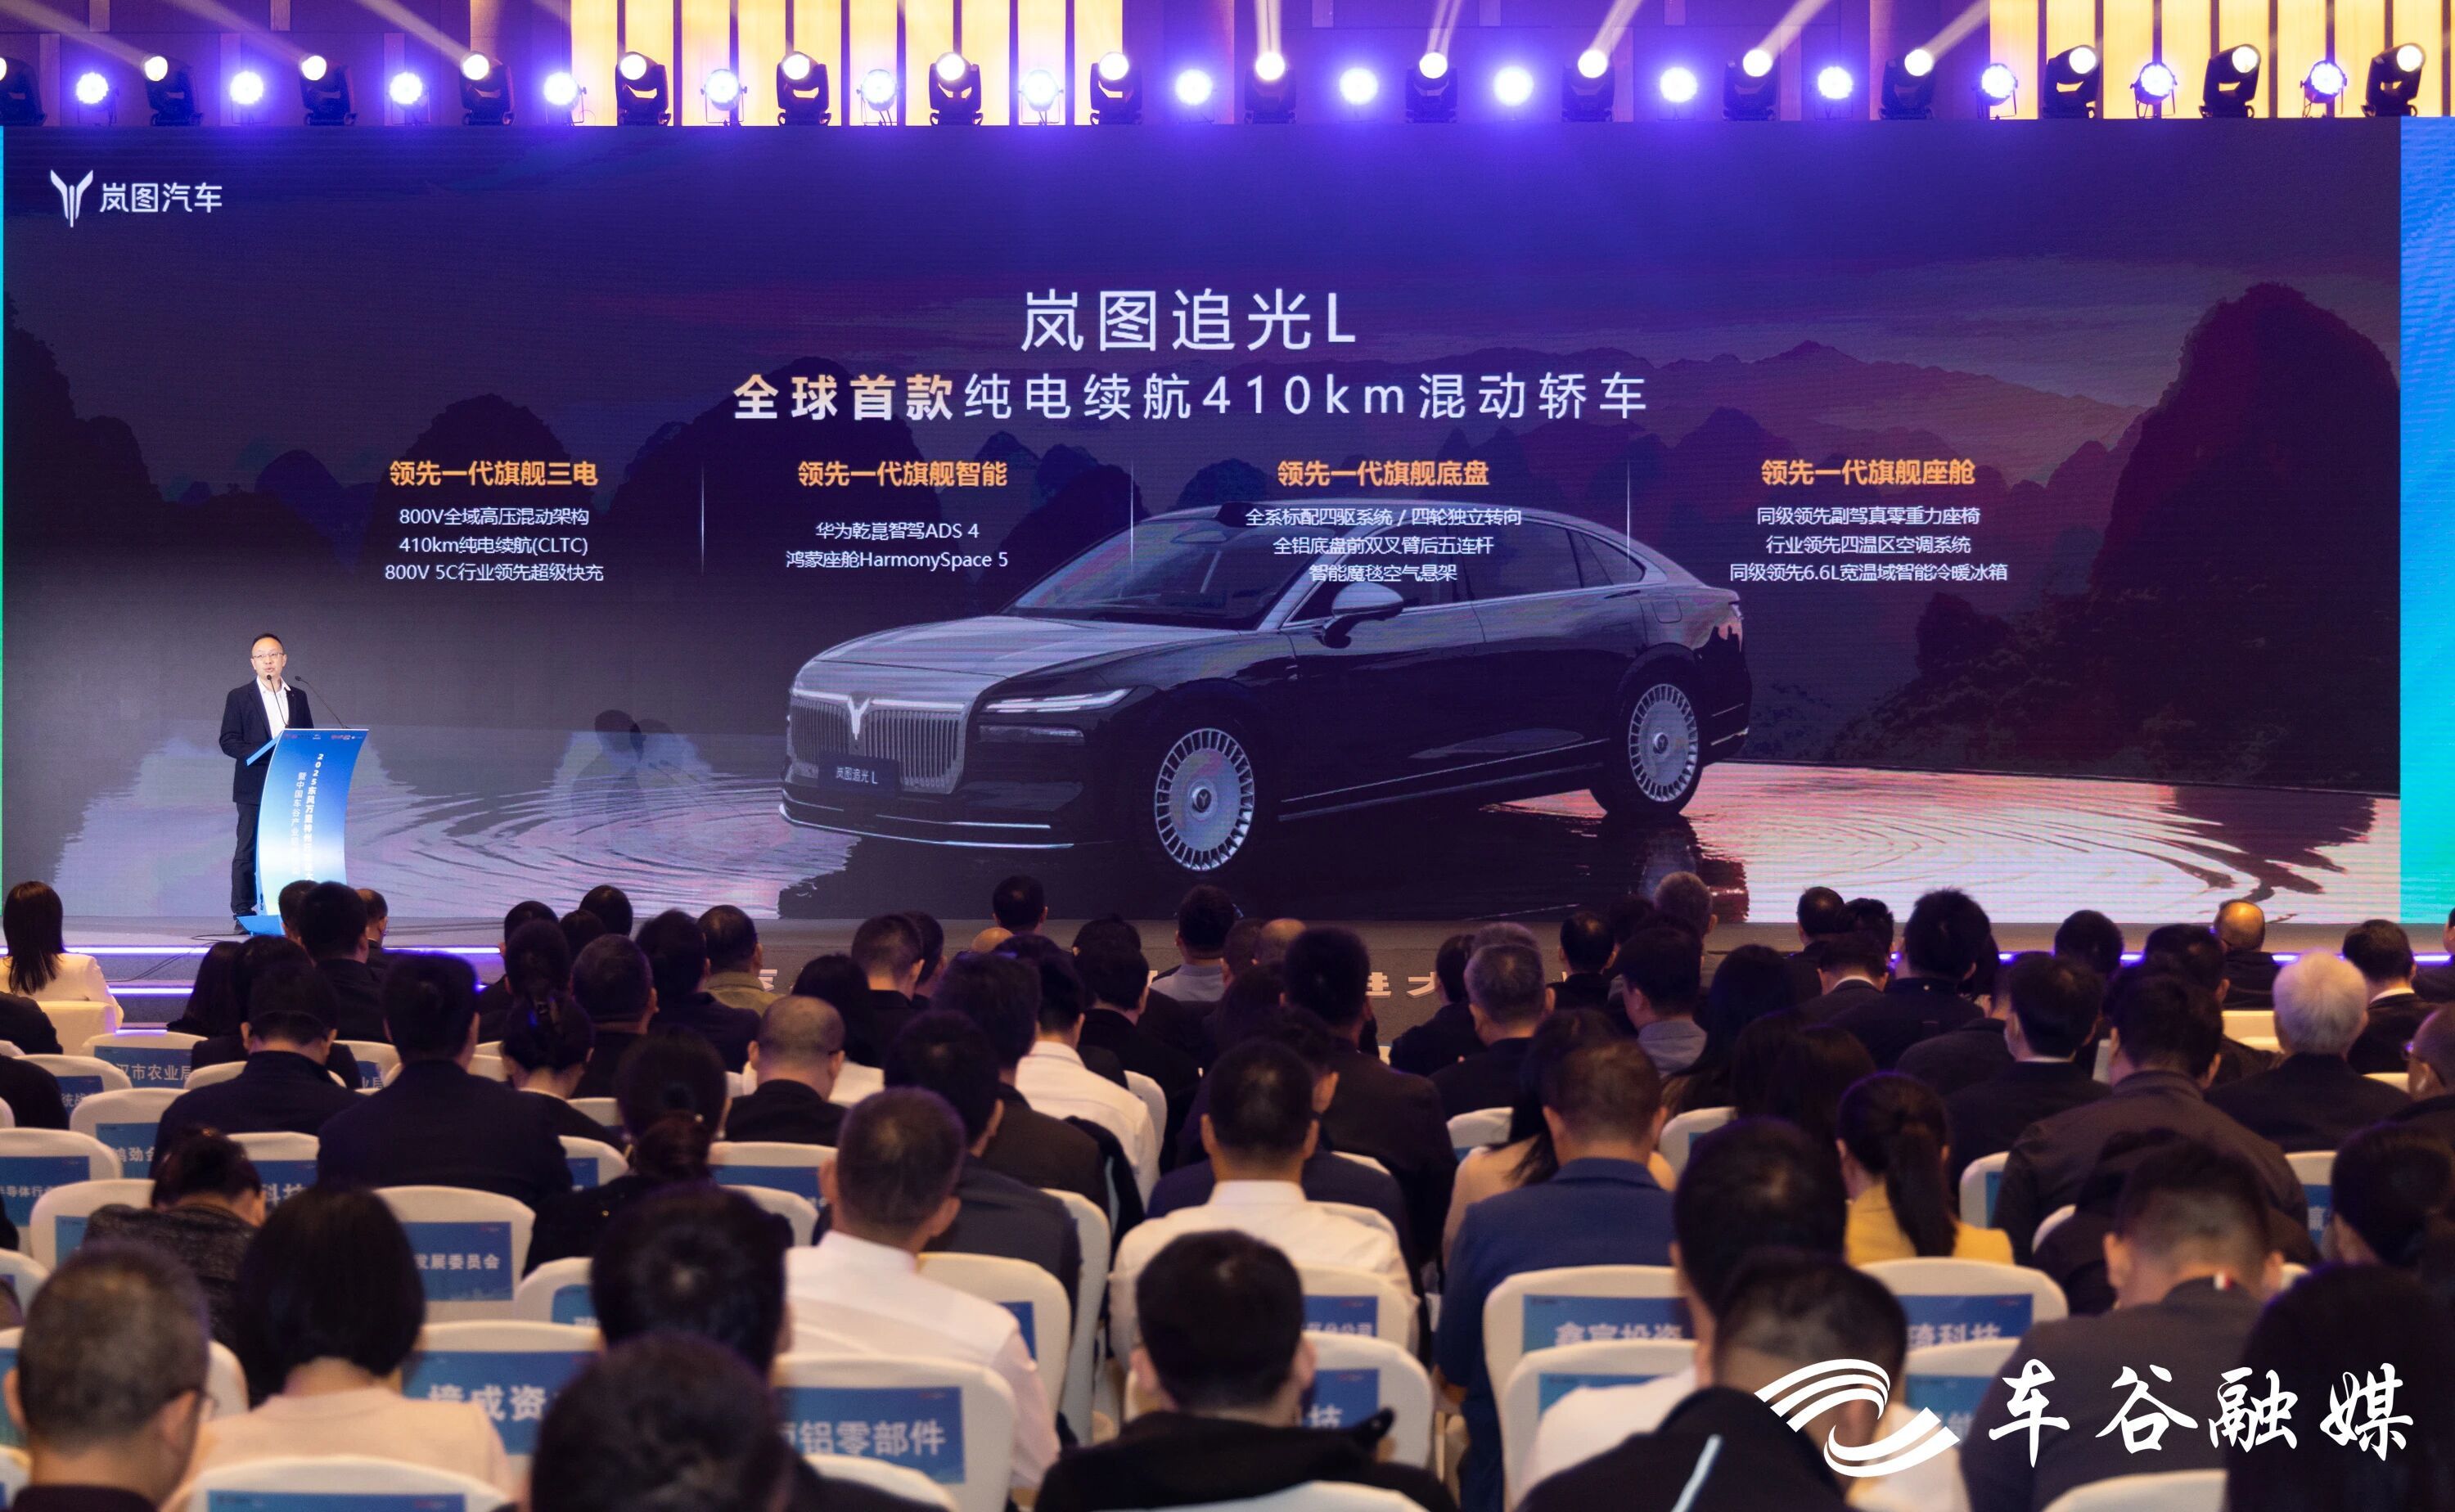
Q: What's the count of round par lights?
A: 15